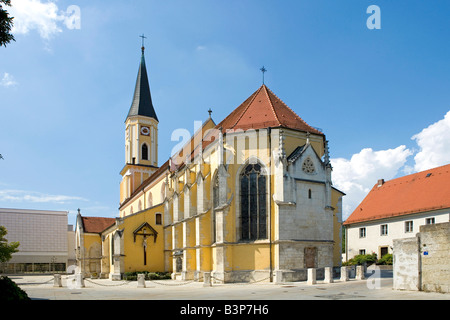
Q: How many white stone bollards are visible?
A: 9